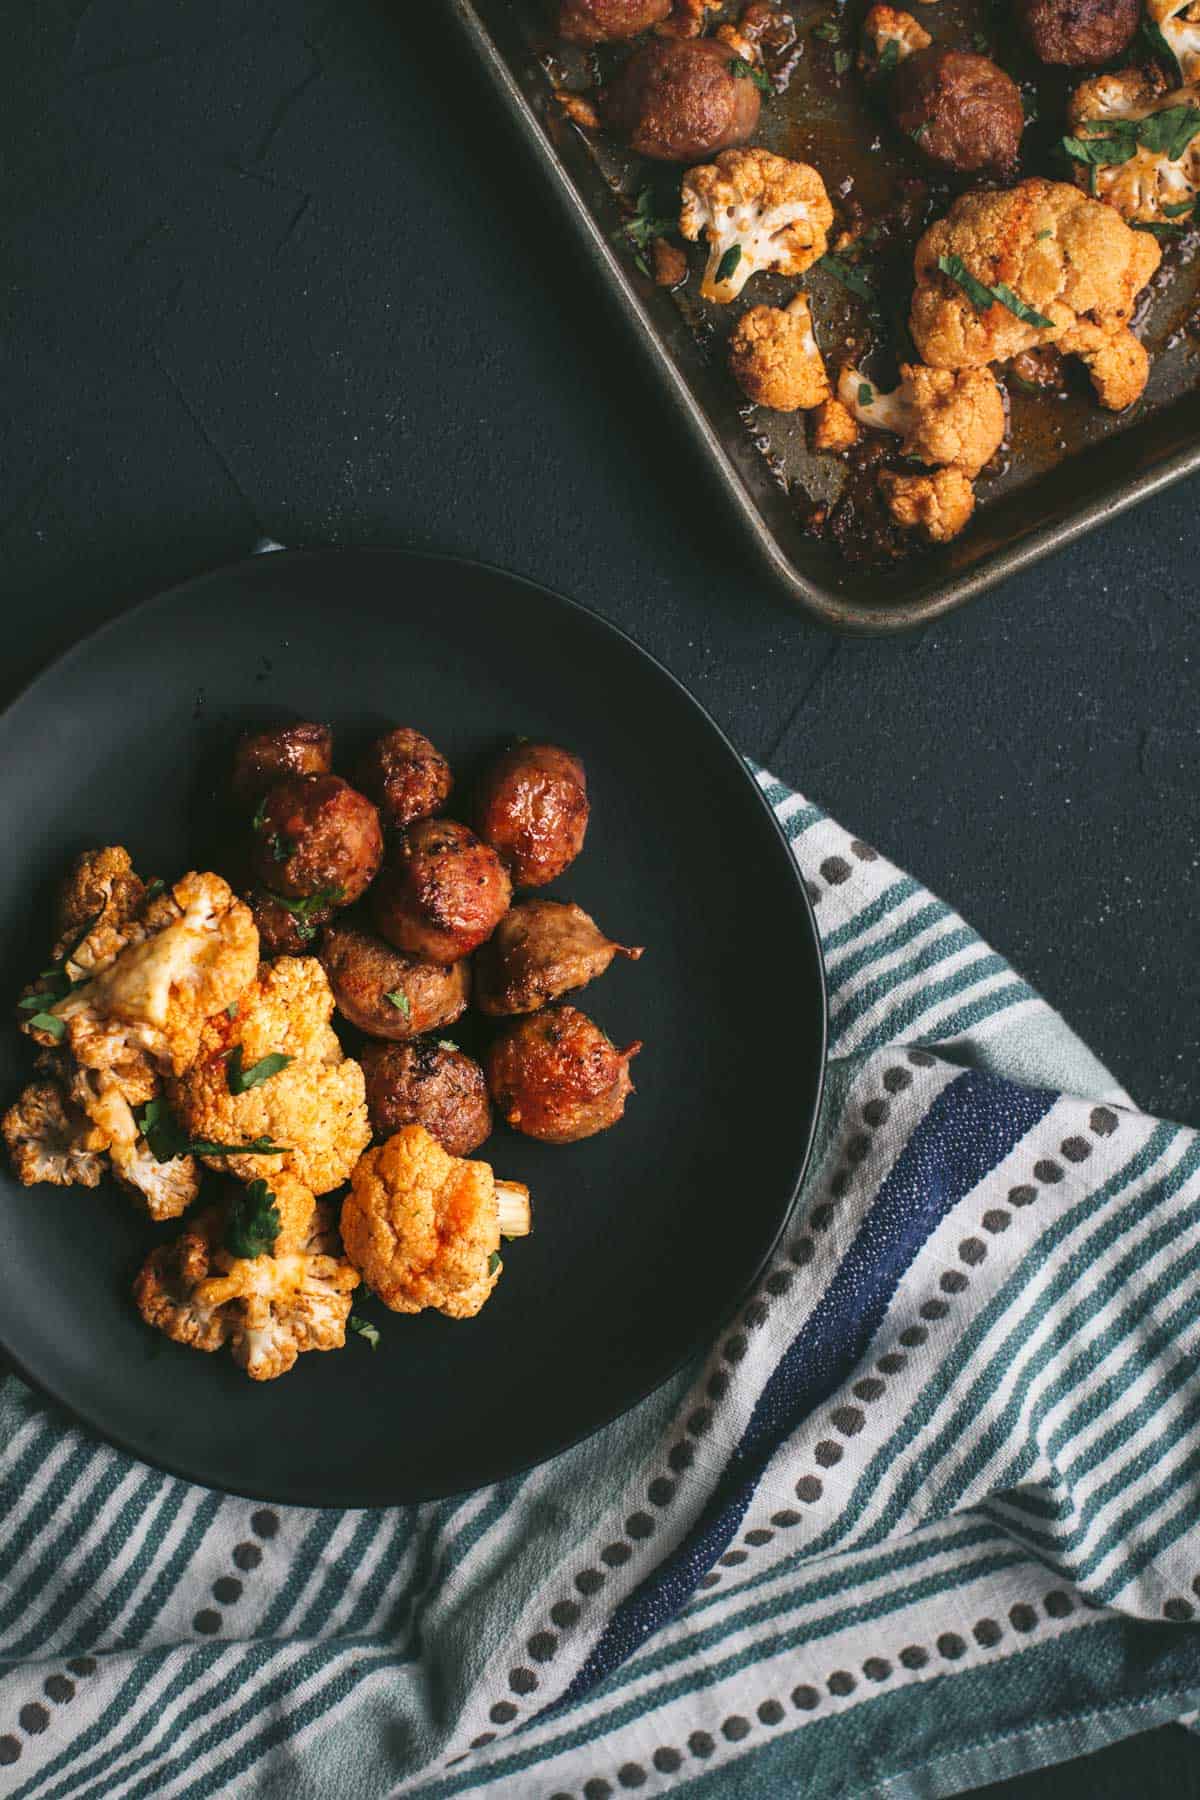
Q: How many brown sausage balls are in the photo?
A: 14